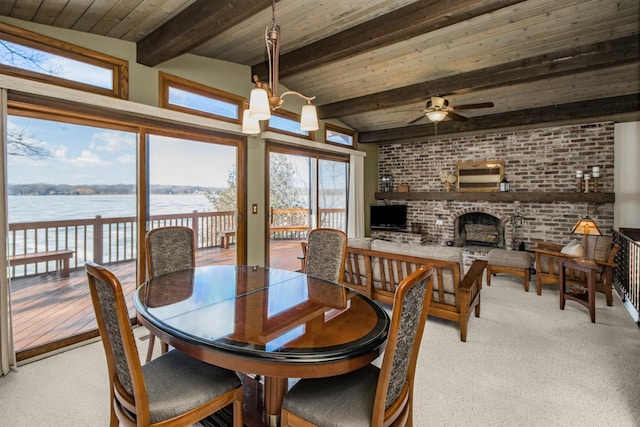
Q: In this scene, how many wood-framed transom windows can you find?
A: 4